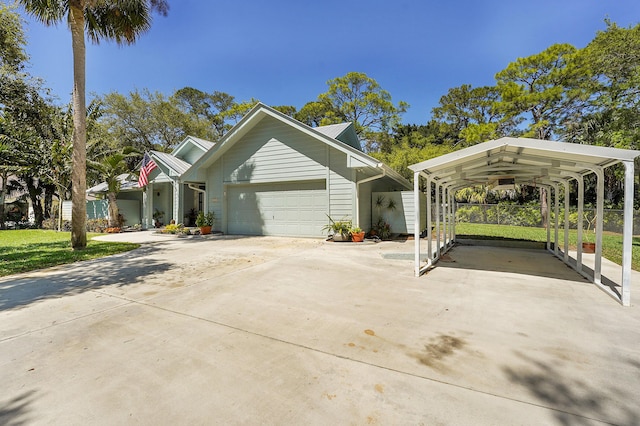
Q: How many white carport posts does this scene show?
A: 12